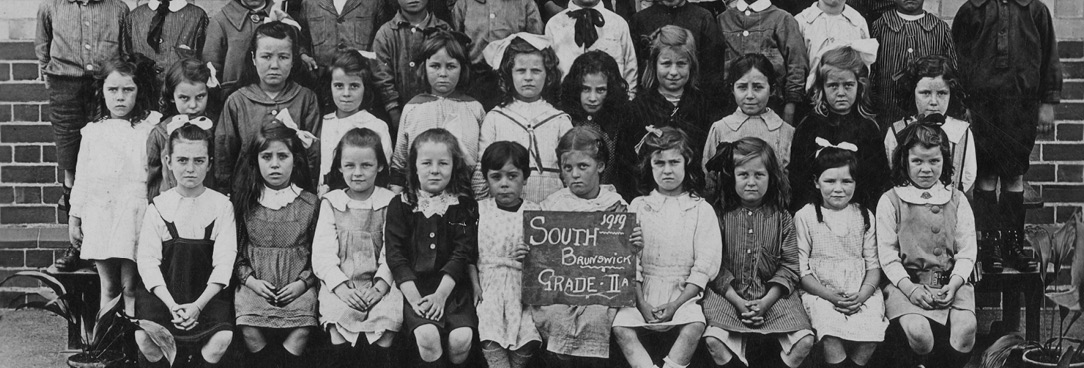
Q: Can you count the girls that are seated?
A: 10